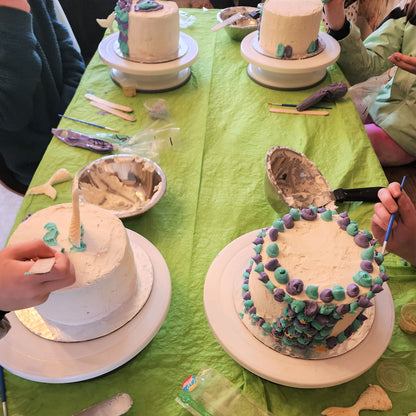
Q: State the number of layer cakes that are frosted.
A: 4